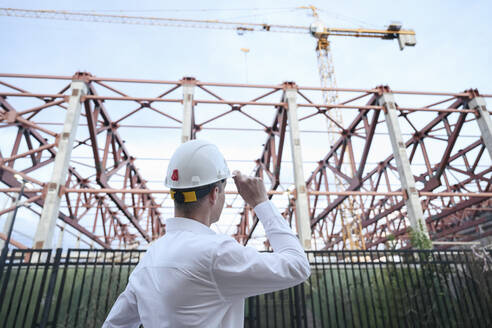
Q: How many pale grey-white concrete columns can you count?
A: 5